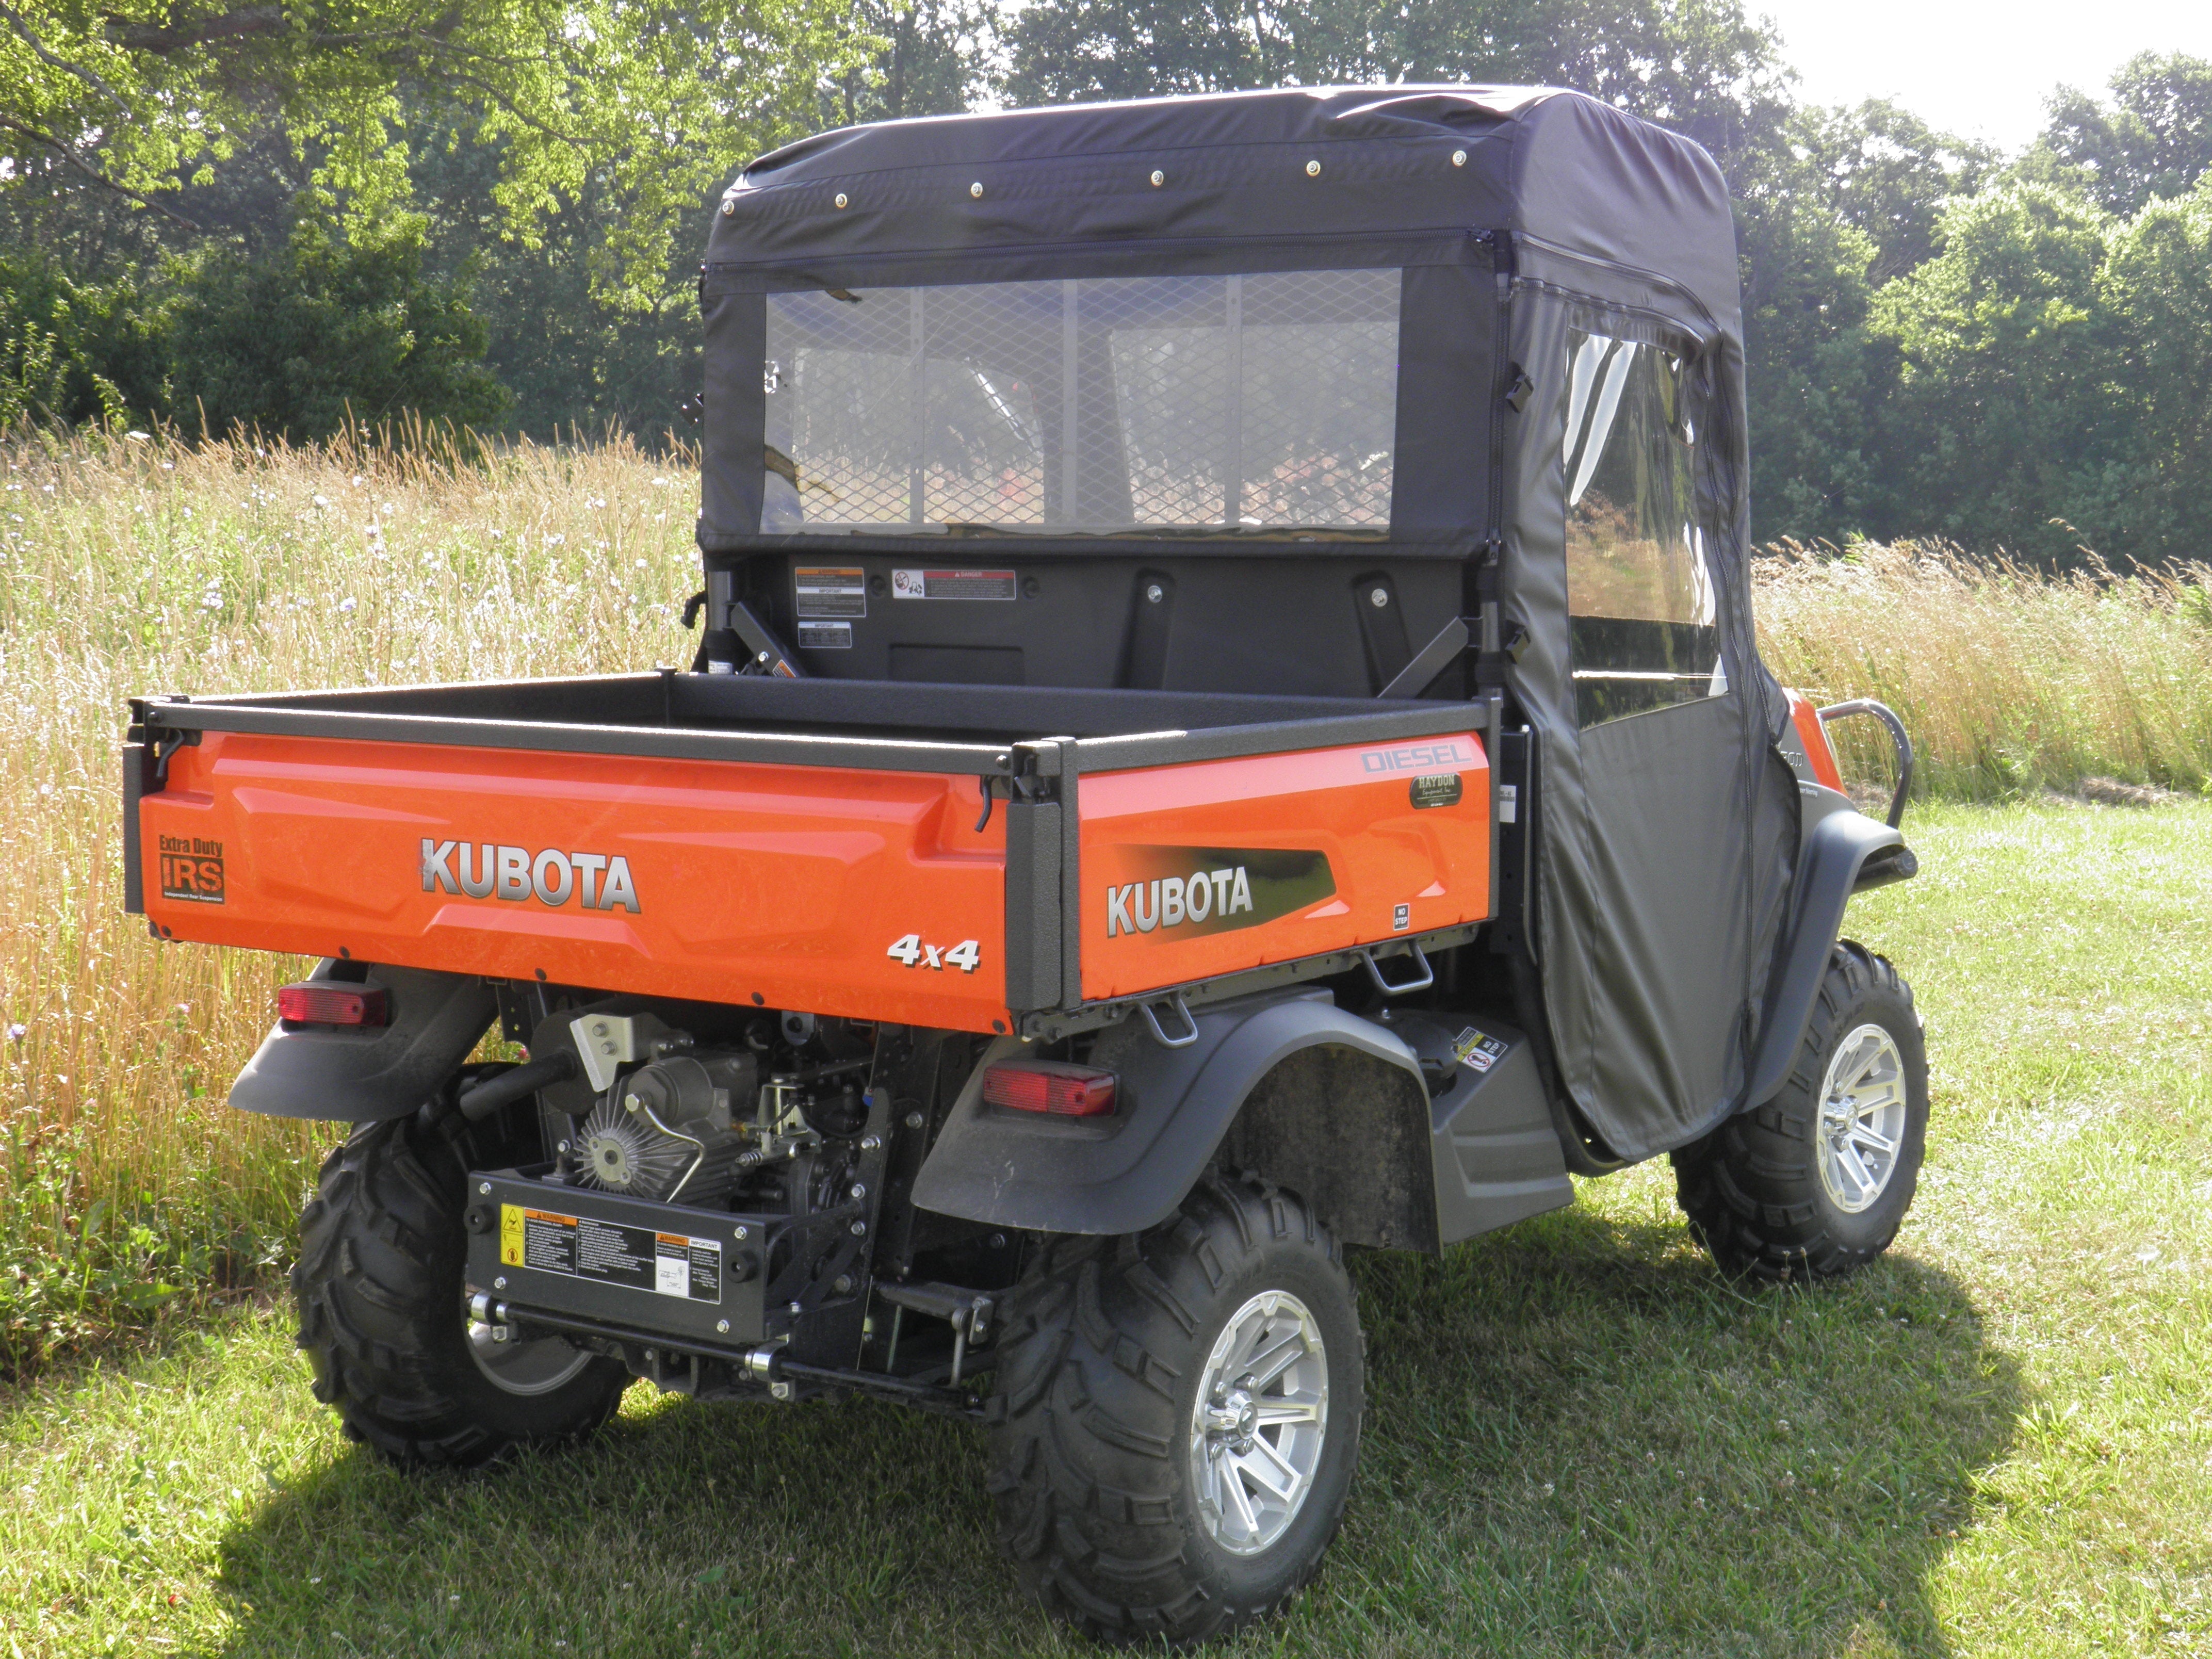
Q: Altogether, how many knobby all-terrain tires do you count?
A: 3